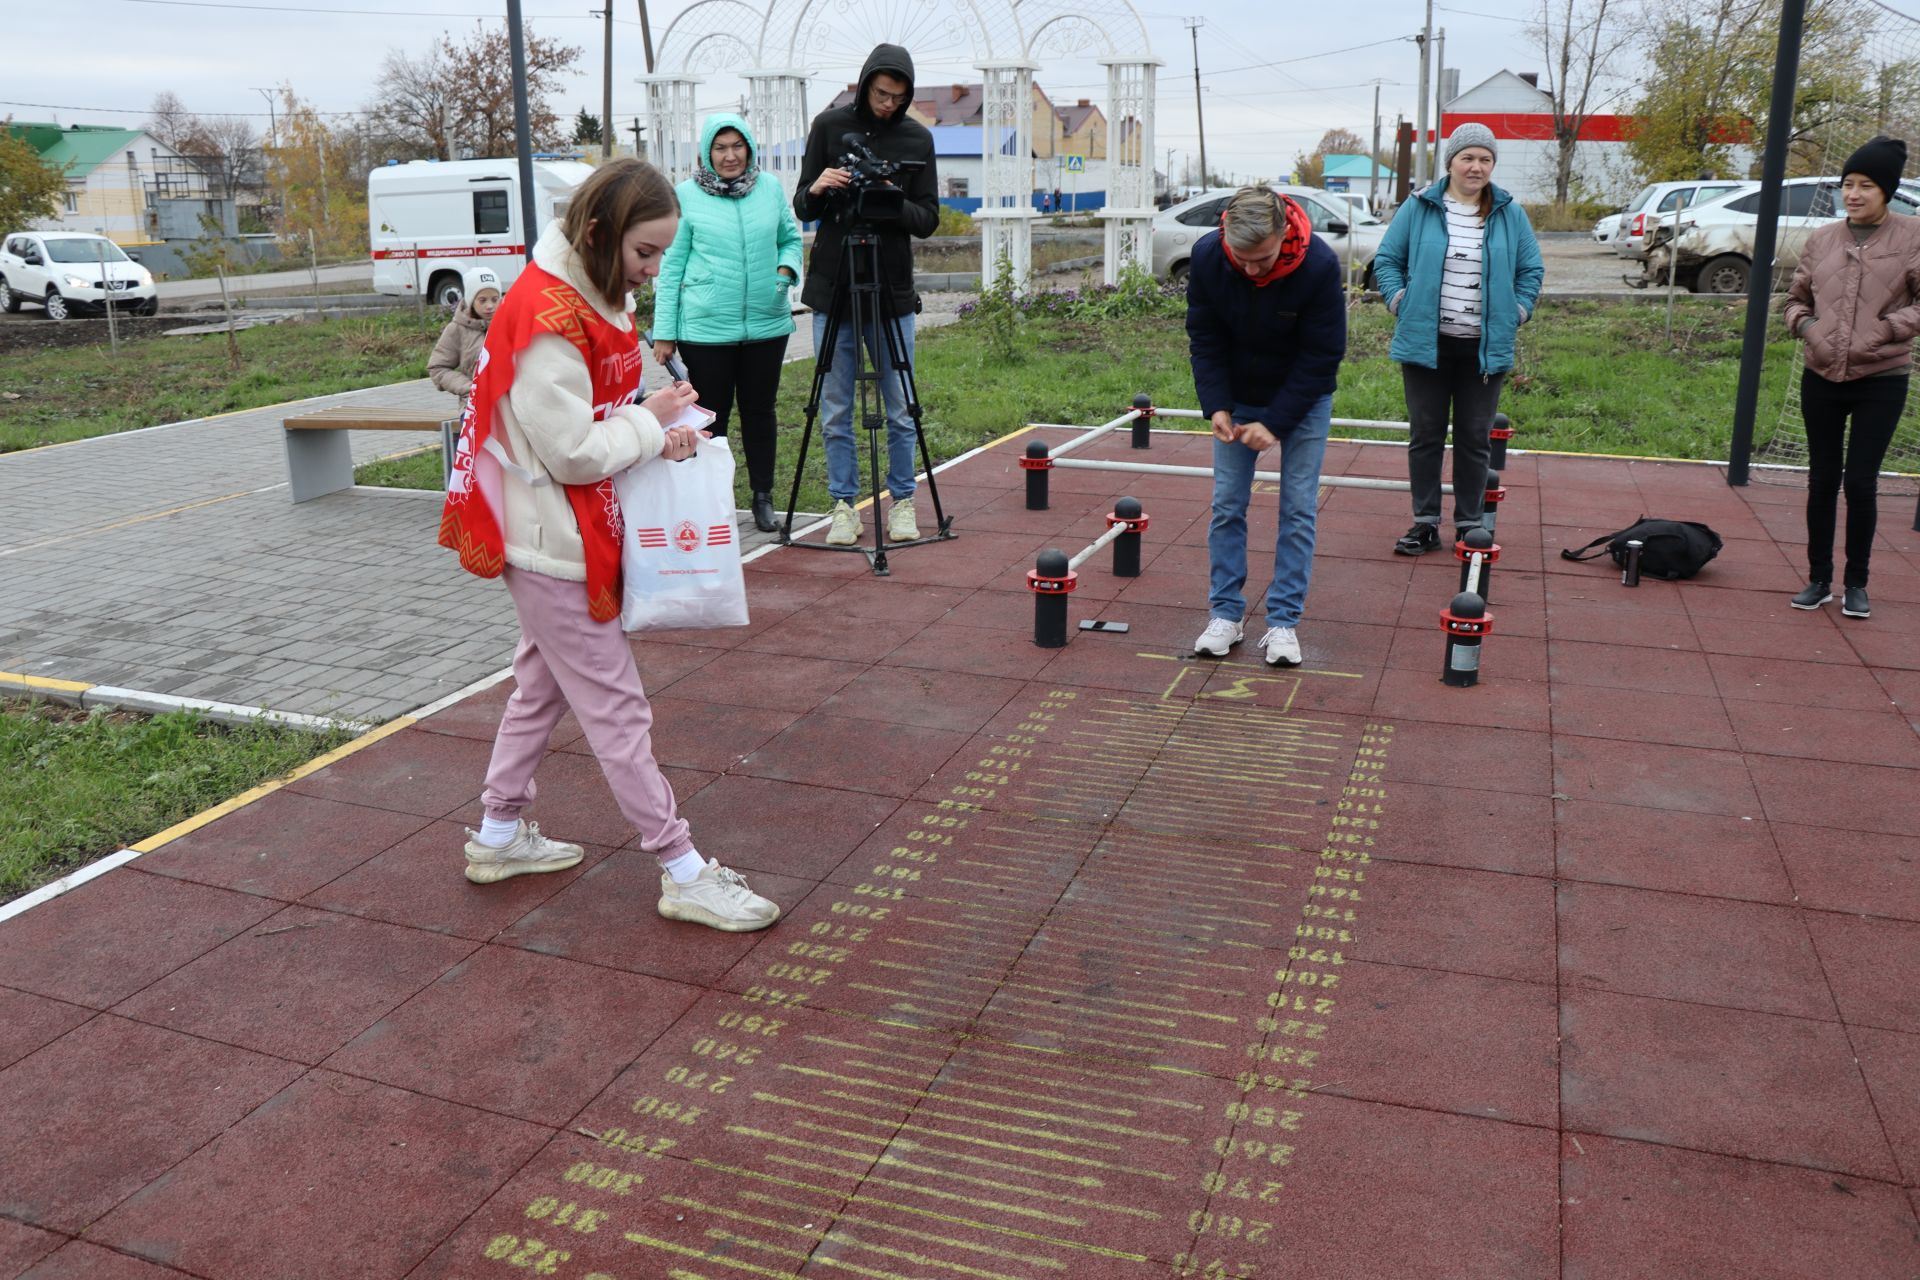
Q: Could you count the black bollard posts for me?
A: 8